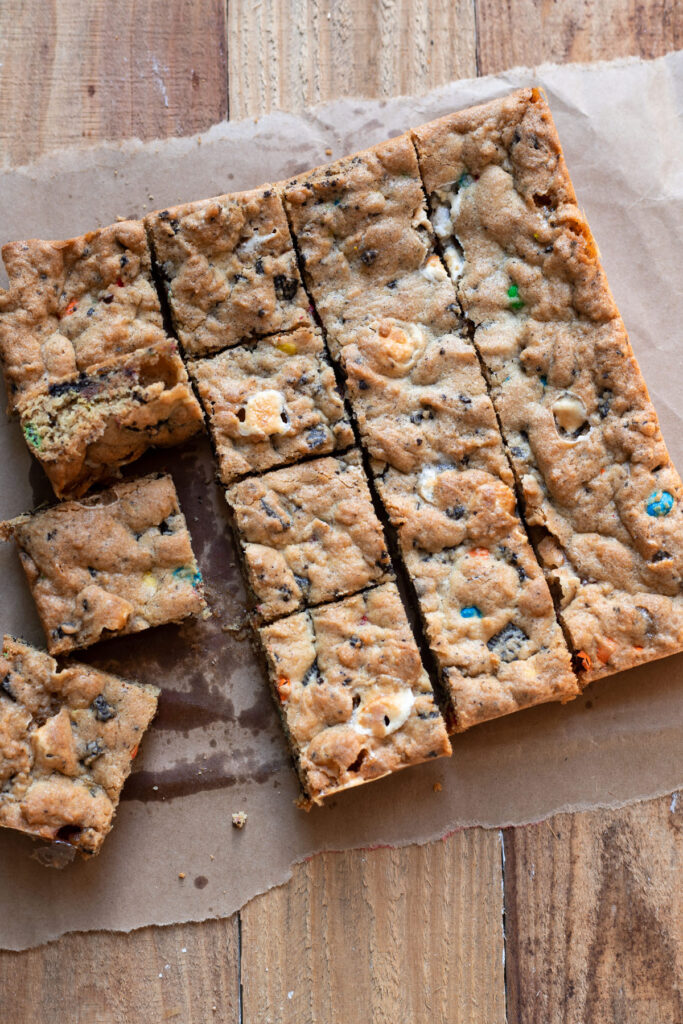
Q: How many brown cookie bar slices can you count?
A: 10